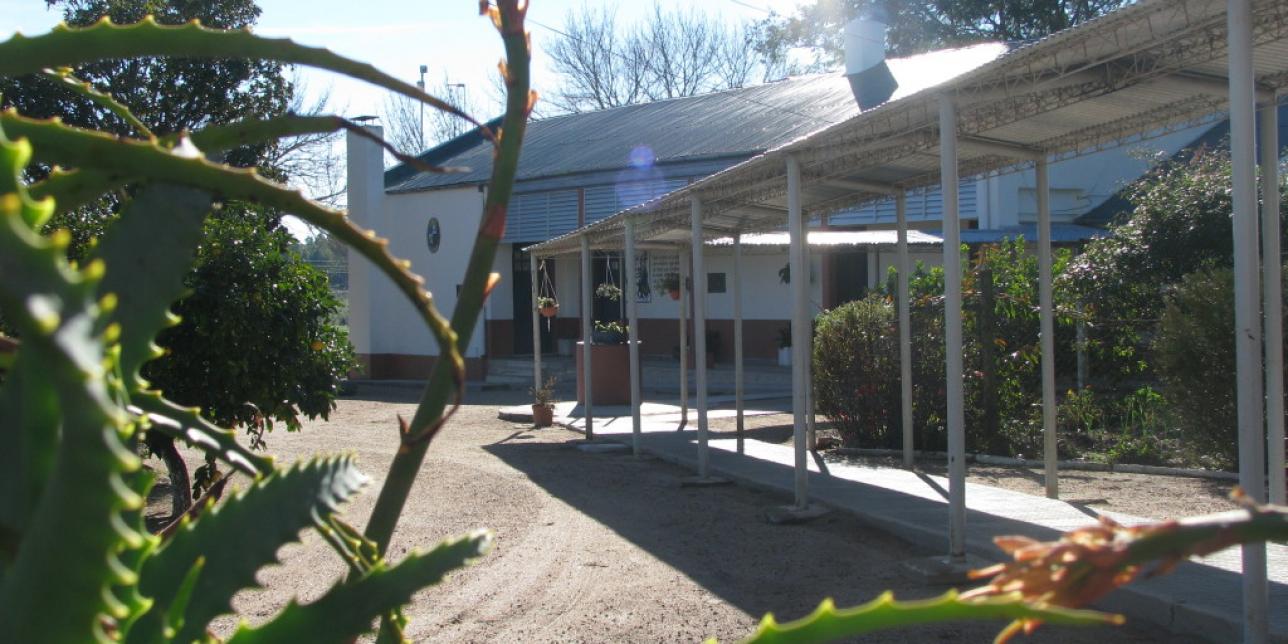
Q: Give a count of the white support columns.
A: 13